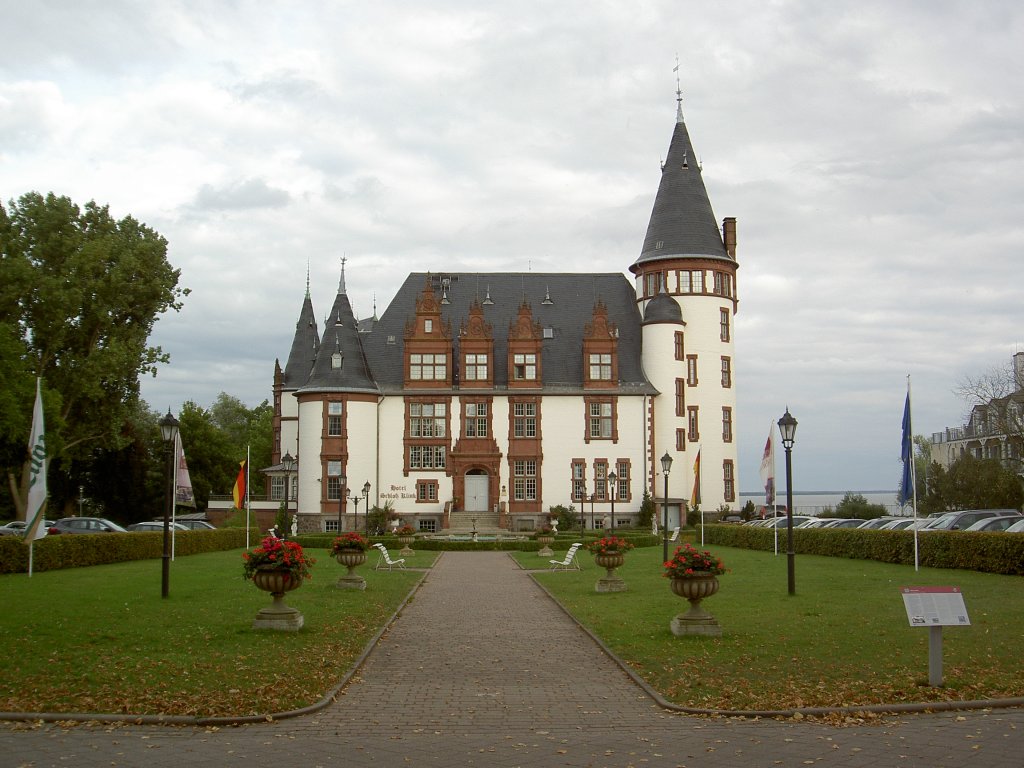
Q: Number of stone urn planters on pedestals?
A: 6